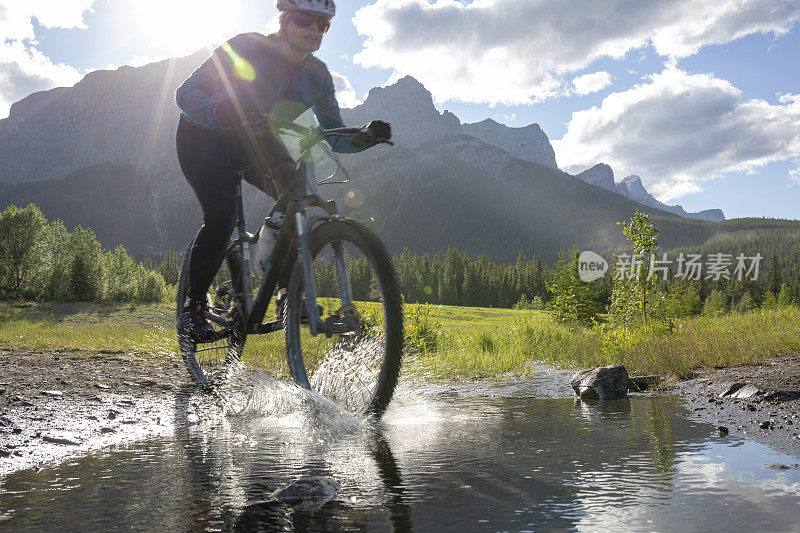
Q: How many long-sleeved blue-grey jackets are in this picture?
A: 1